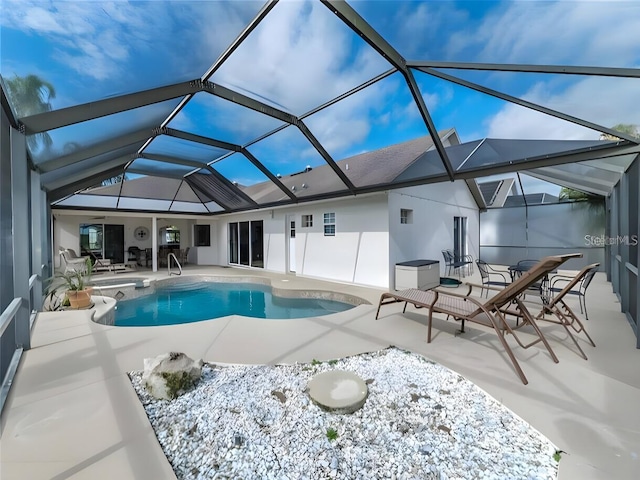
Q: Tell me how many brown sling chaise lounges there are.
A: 2